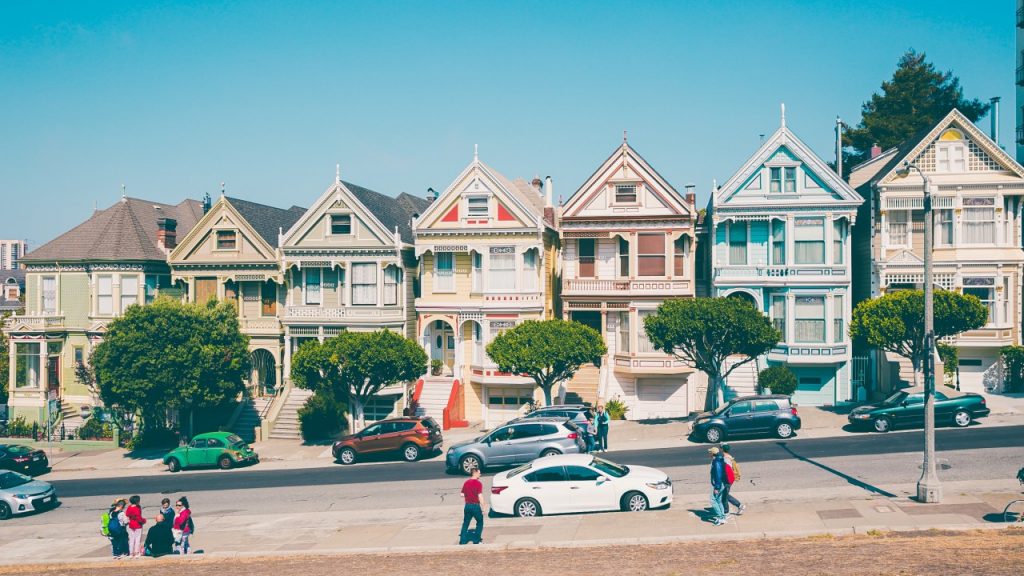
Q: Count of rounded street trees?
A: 5